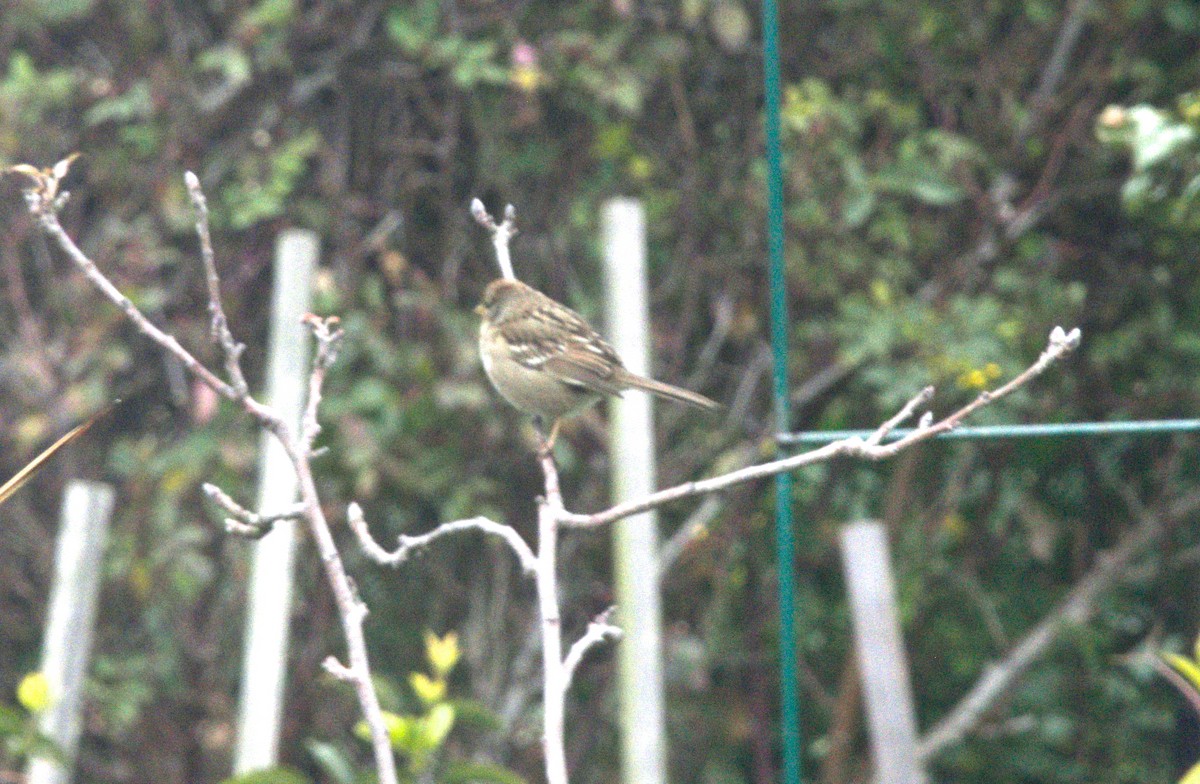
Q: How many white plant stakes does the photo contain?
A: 4